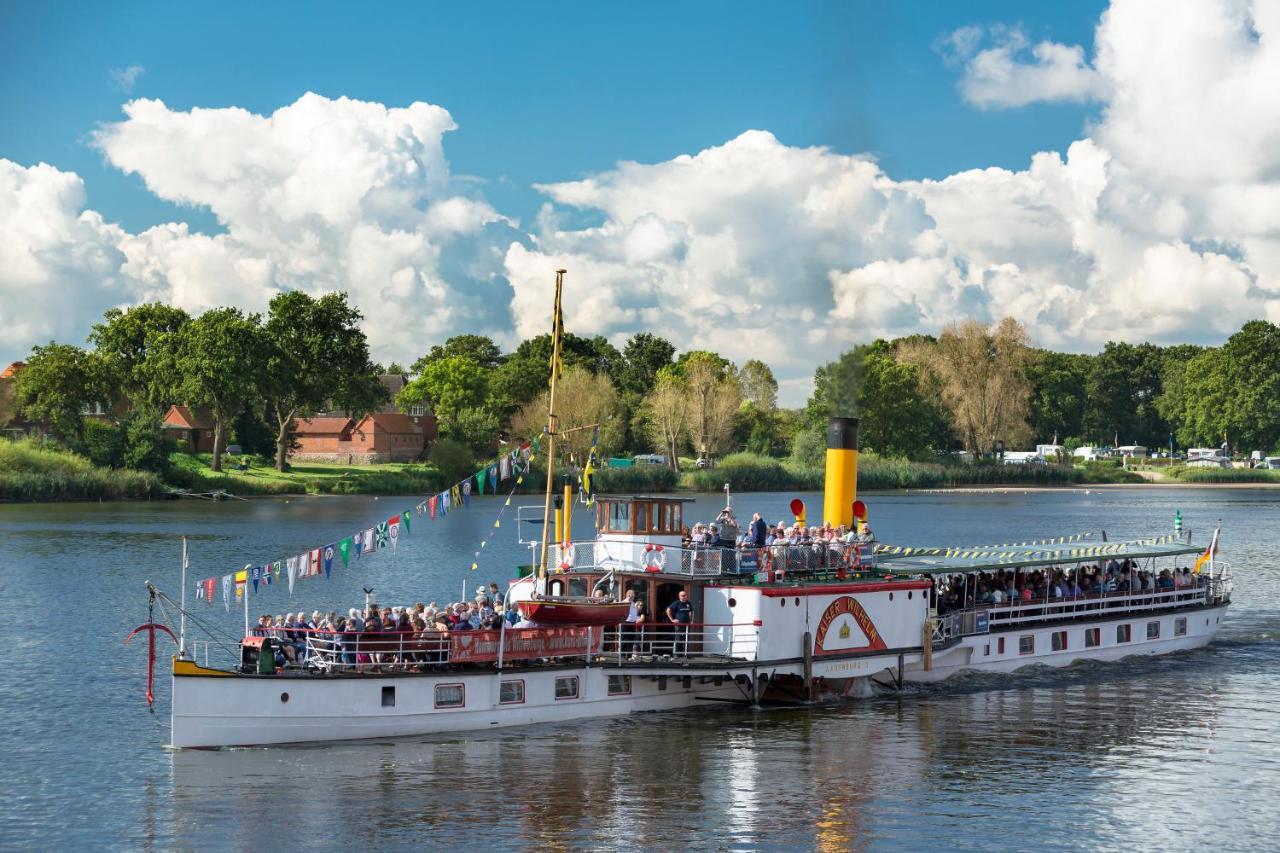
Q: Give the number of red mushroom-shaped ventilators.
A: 2